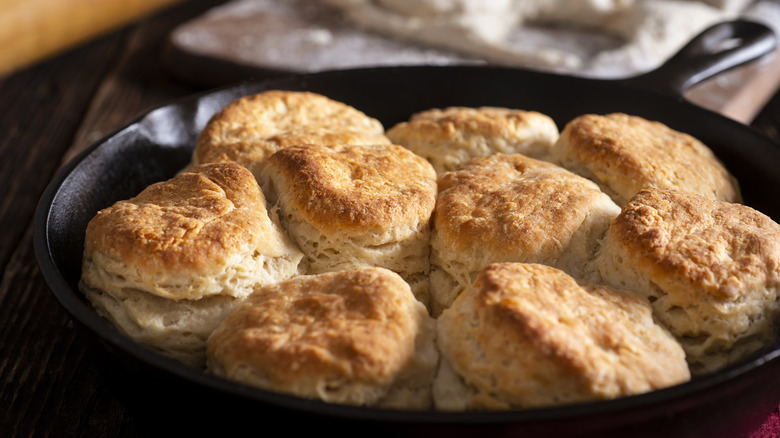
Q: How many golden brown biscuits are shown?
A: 9